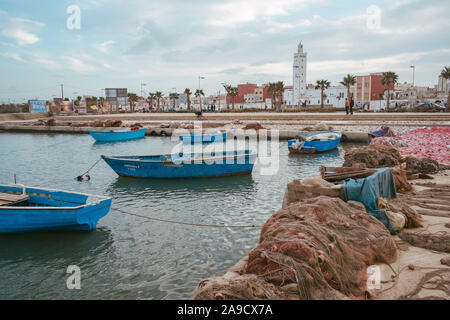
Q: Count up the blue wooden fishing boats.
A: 5